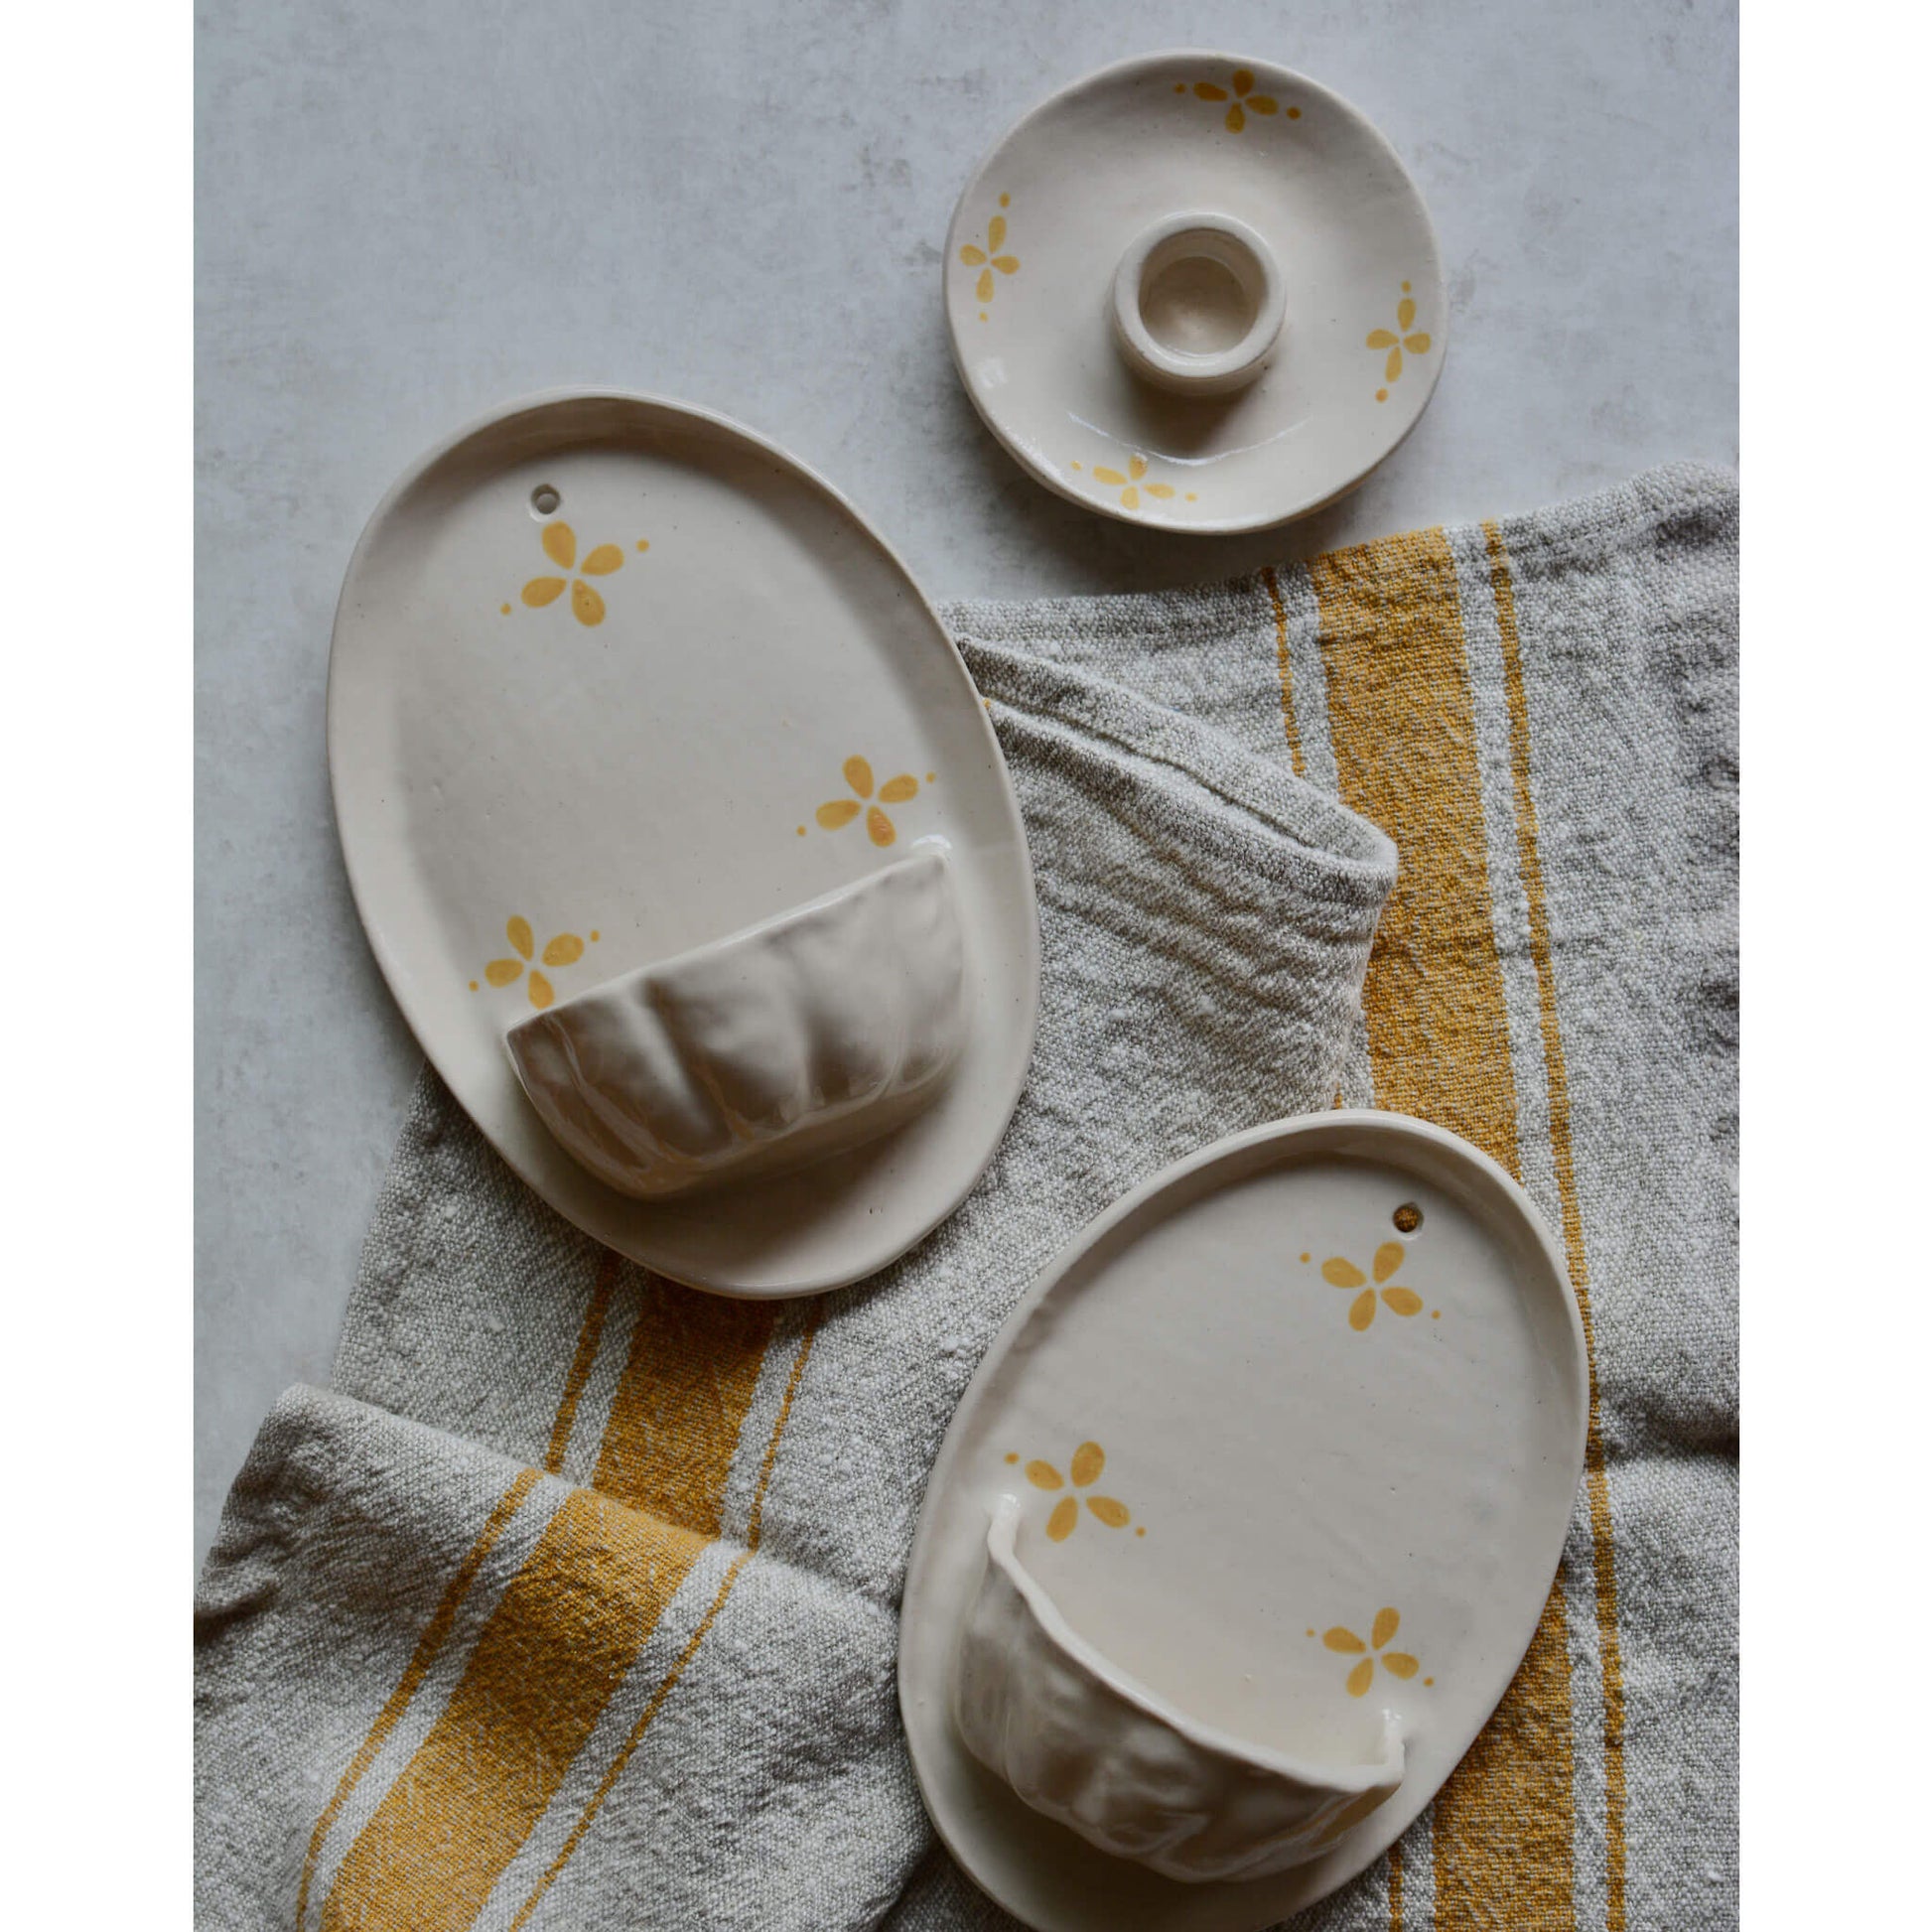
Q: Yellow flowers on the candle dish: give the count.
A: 4